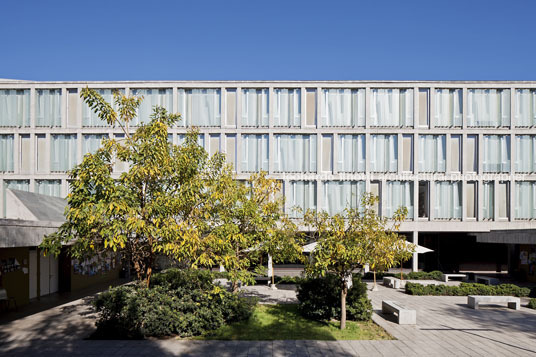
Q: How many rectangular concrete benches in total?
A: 5